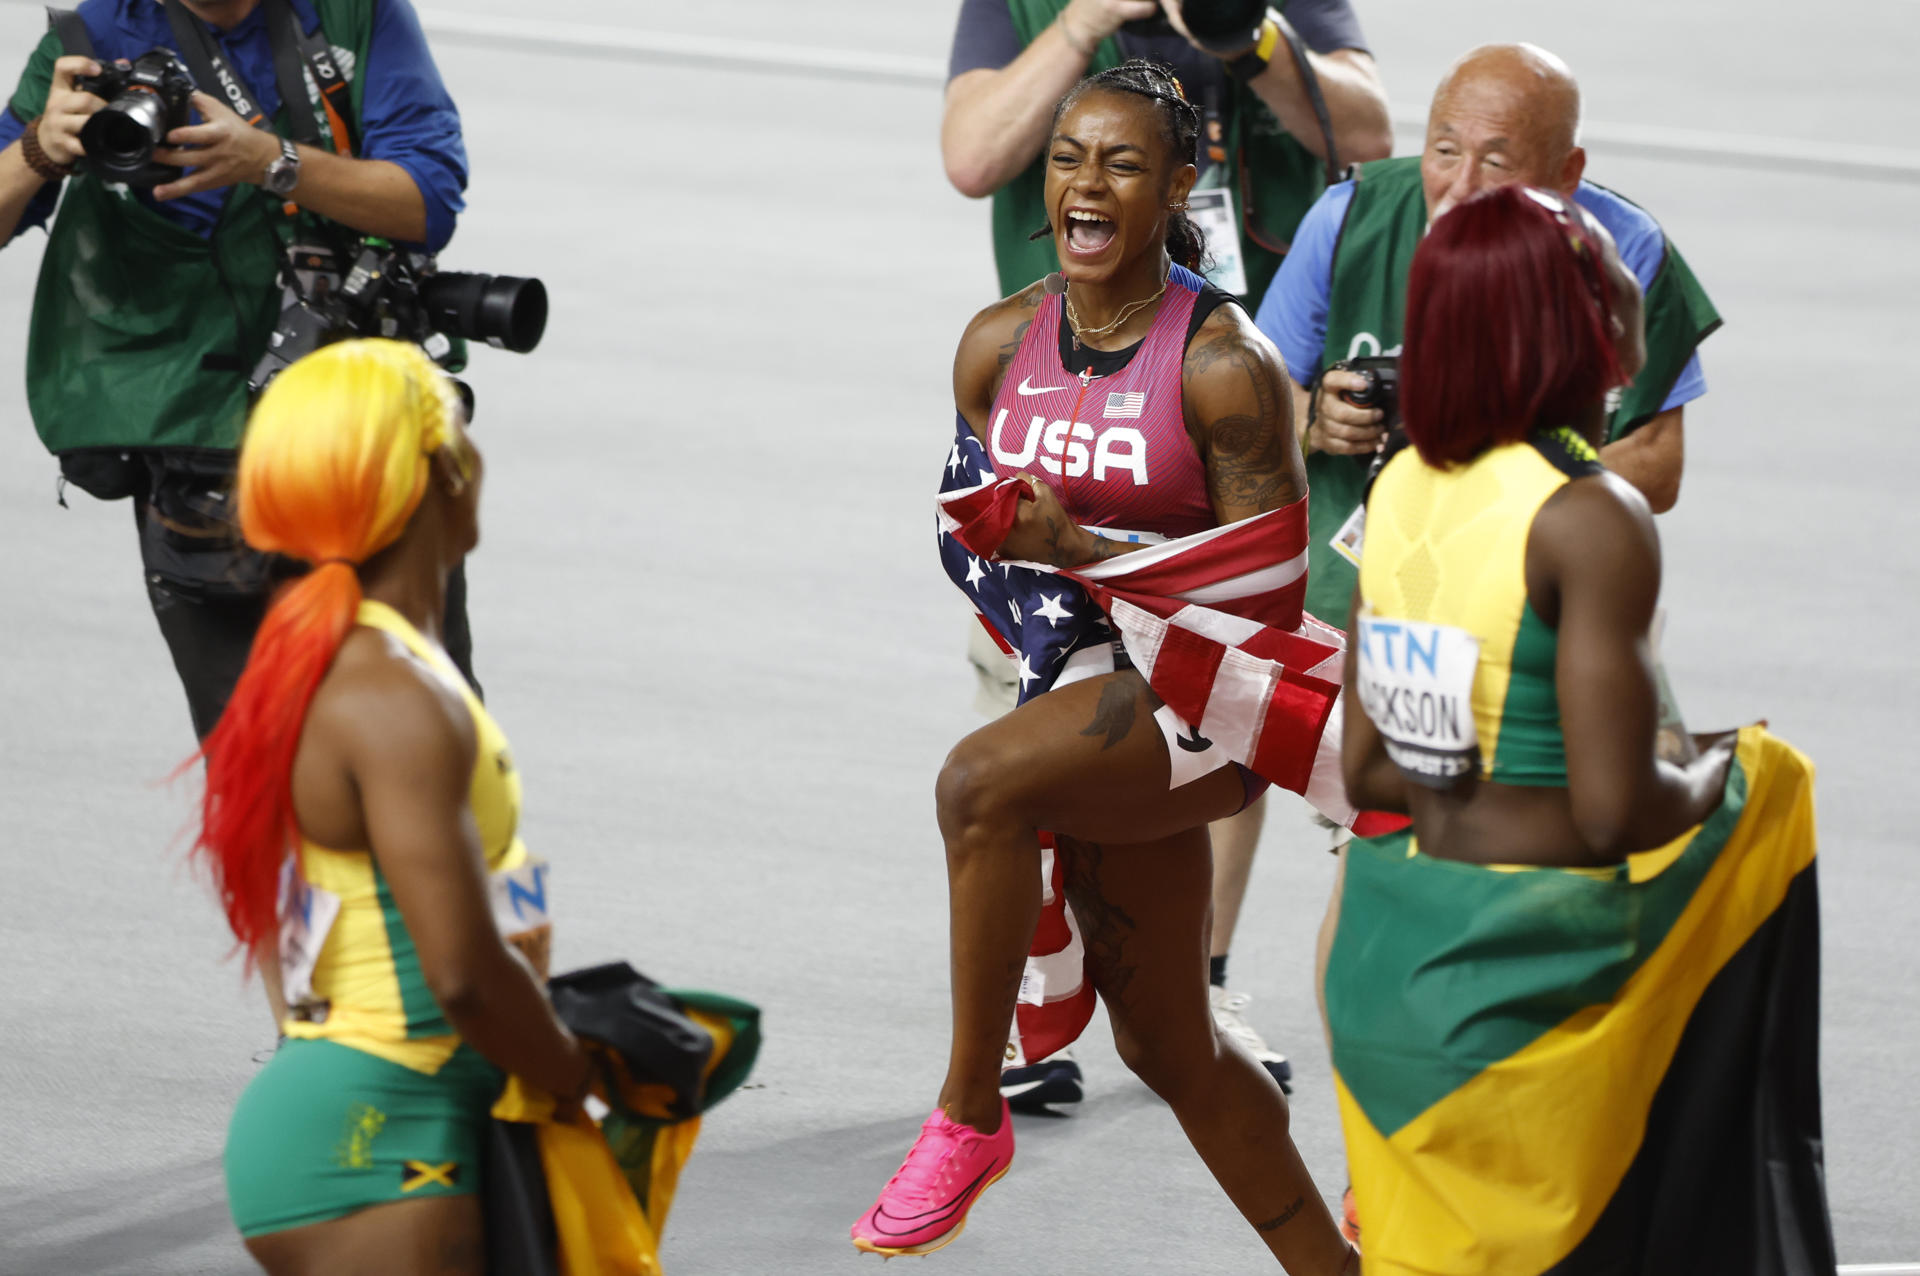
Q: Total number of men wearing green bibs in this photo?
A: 3